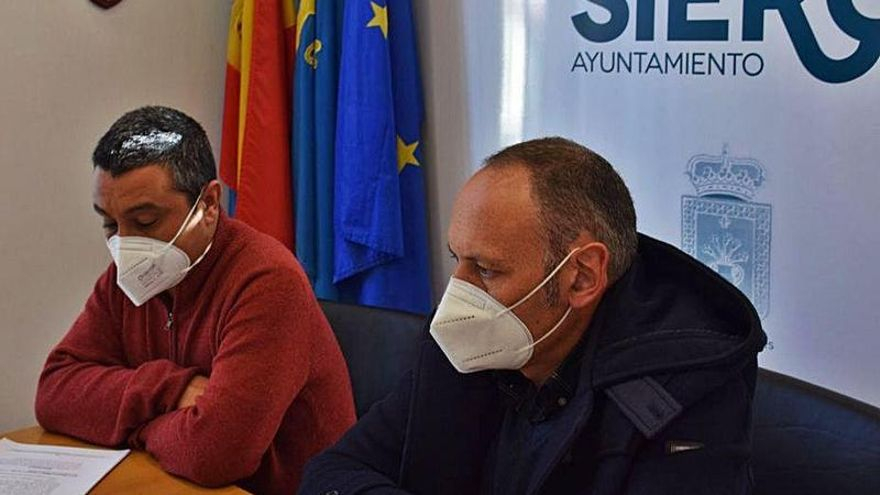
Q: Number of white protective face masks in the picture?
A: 2